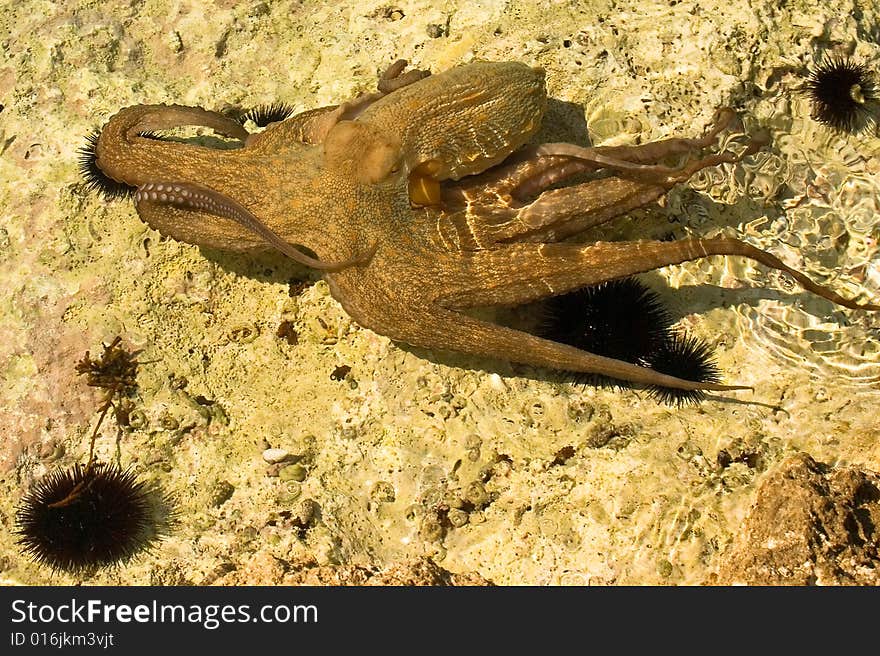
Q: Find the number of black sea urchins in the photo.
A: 6